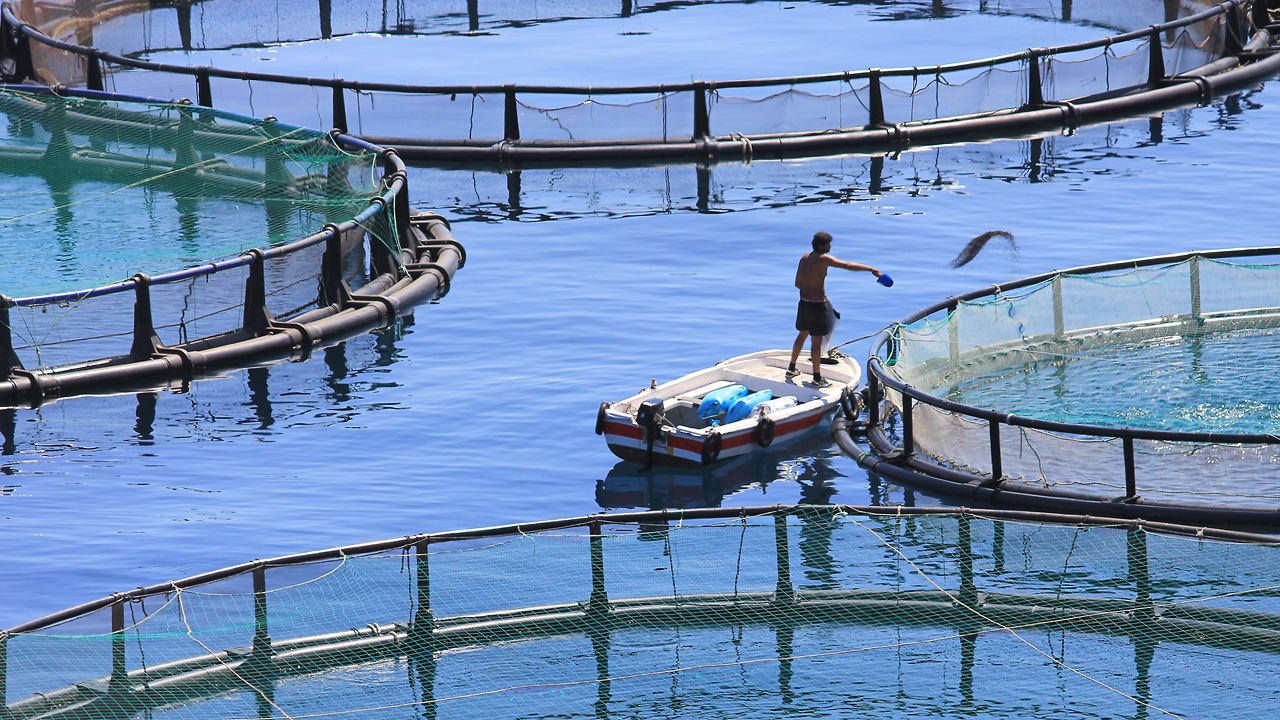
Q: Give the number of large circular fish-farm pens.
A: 4